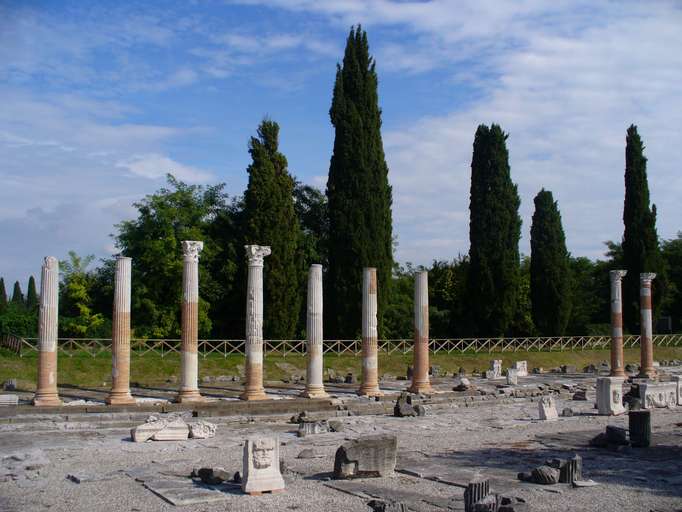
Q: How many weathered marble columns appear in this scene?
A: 9